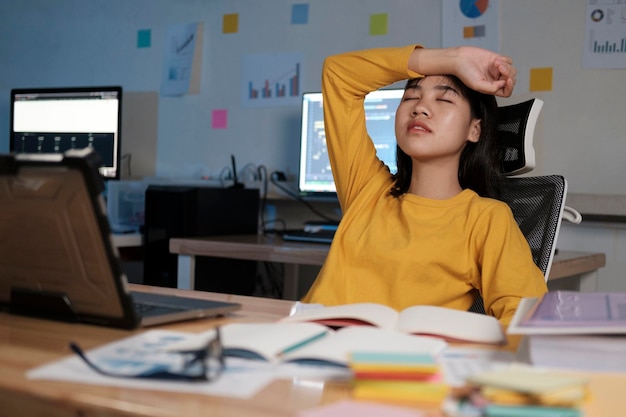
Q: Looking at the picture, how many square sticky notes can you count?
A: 6